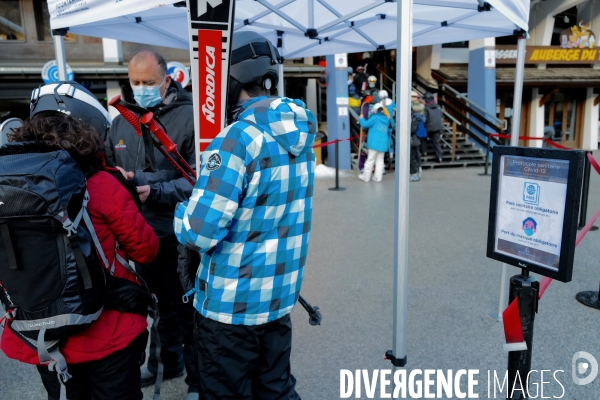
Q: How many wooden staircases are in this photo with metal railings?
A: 1